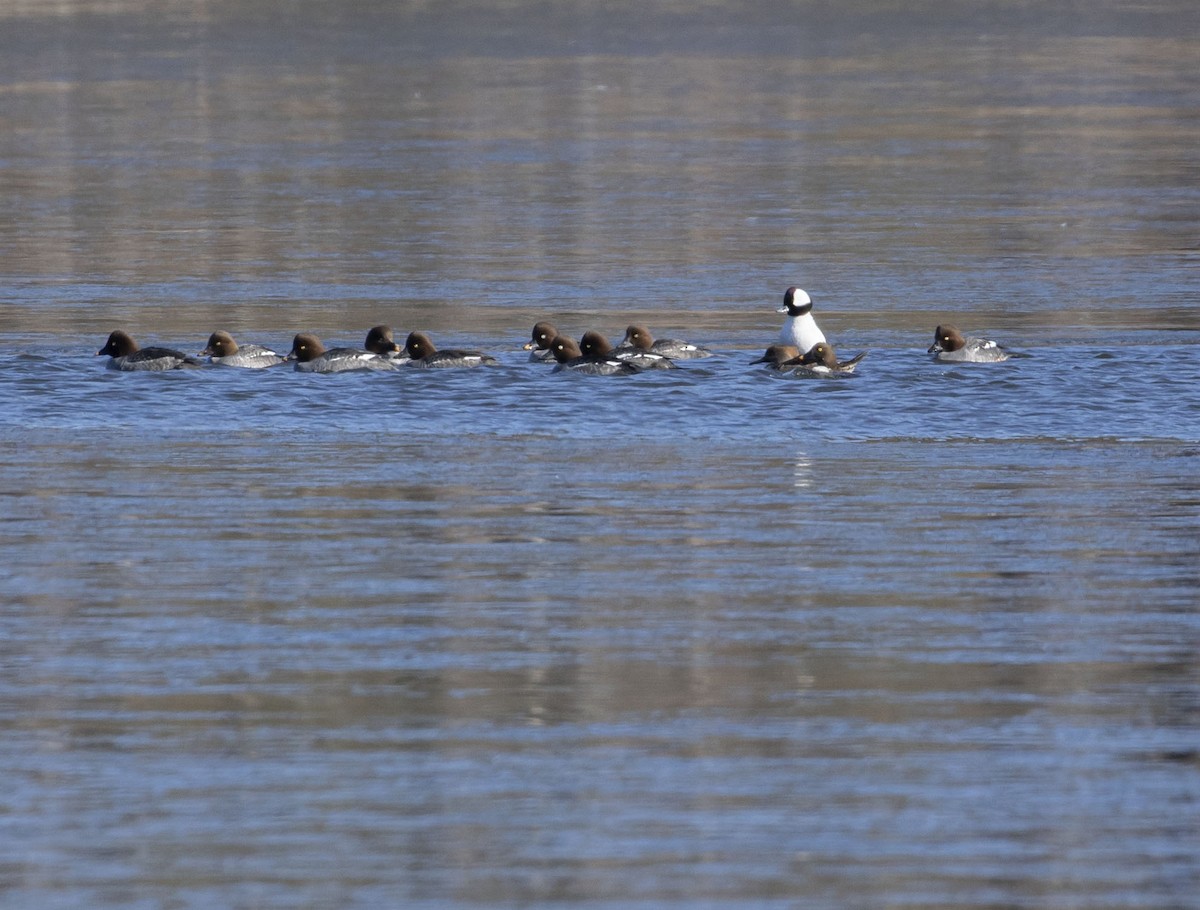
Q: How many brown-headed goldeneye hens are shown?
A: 10